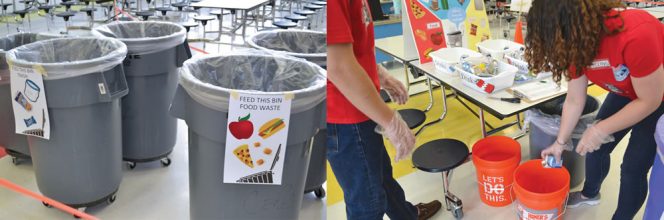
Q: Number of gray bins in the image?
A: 6